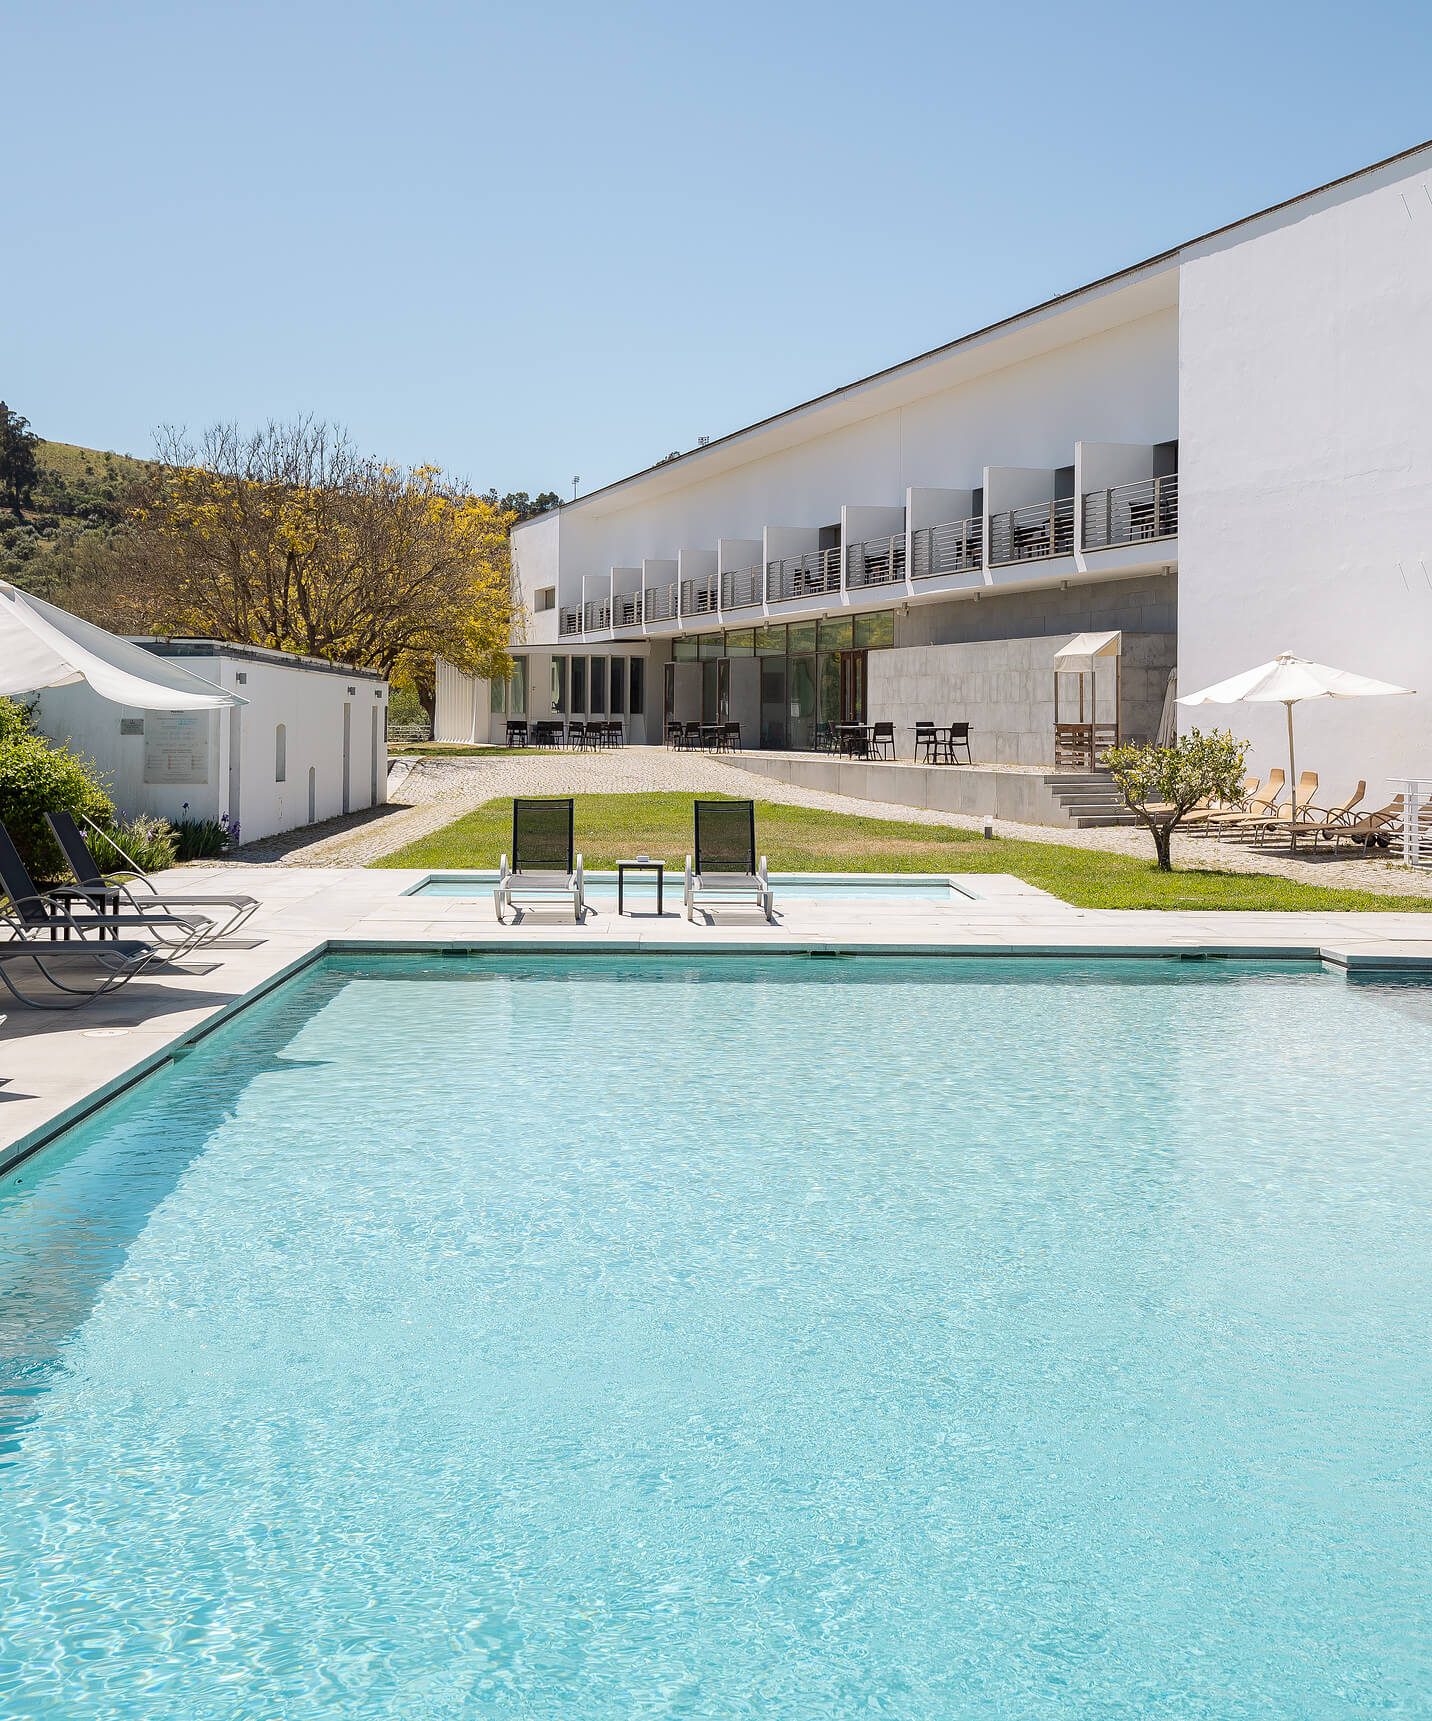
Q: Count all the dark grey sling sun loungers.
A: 5